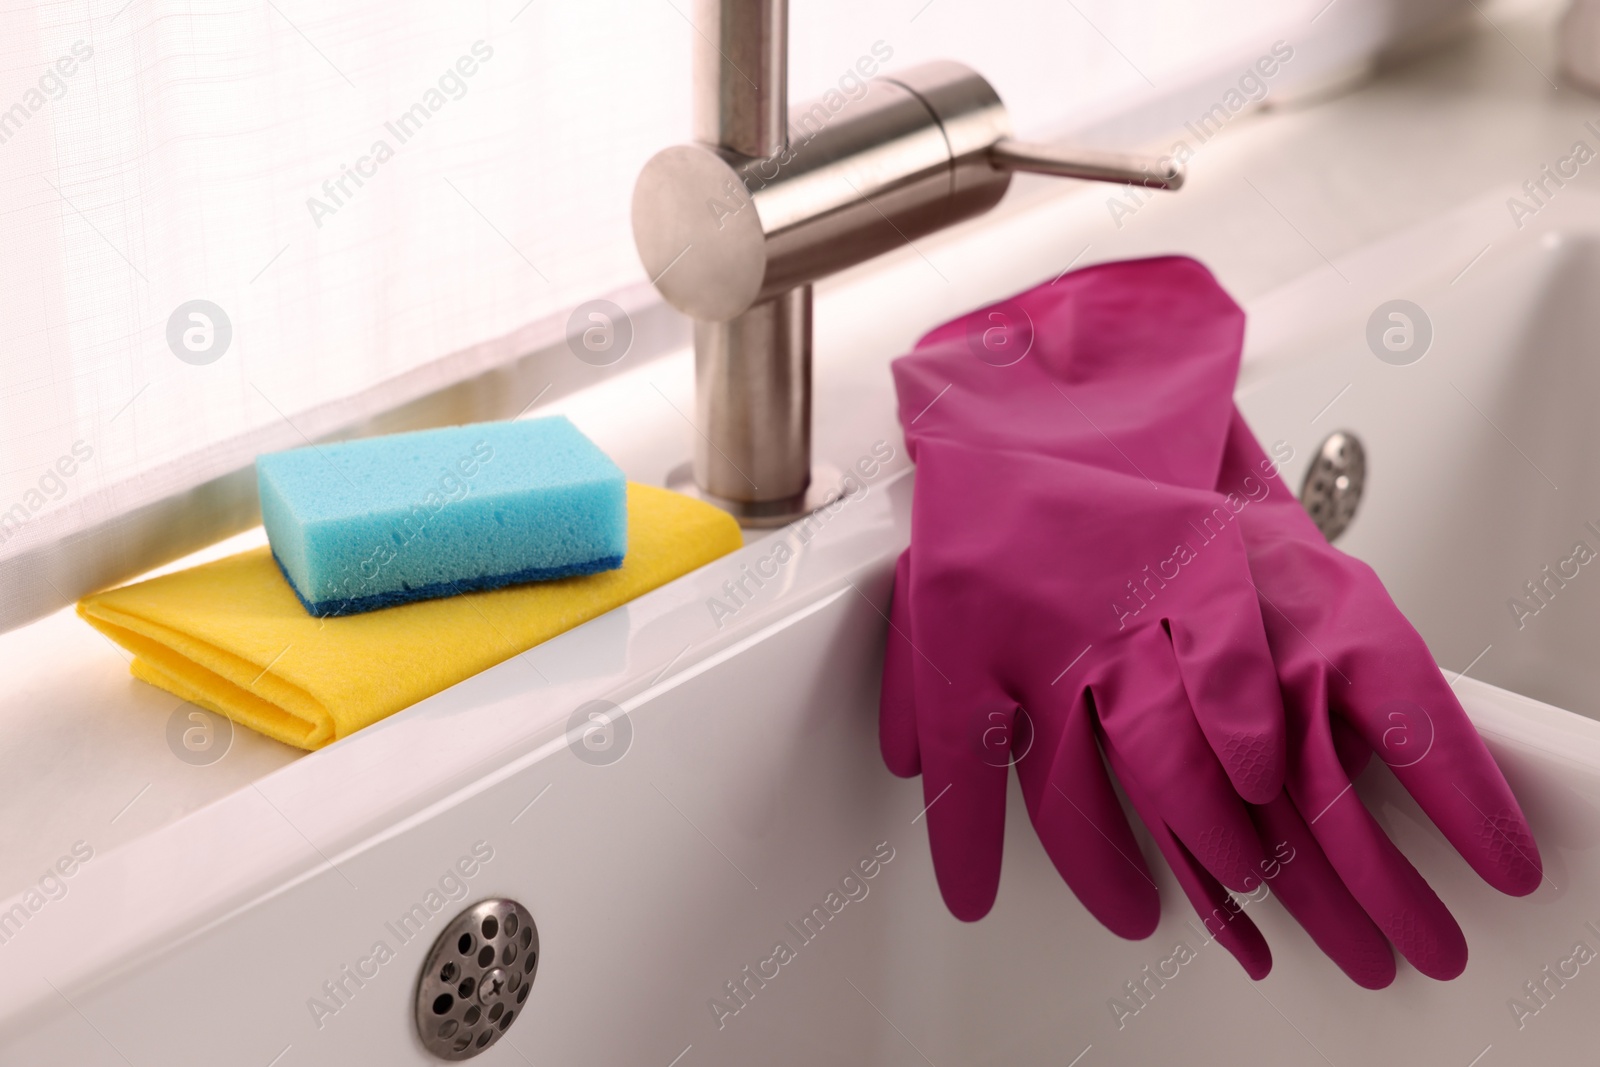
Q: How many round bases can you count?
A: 1